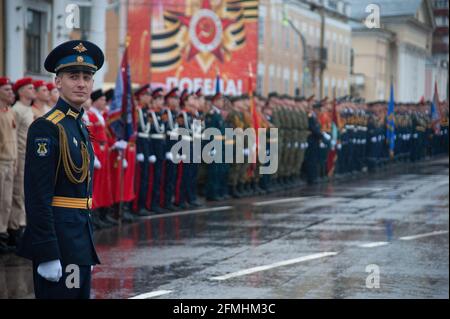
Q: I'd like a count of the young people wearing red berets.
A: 4